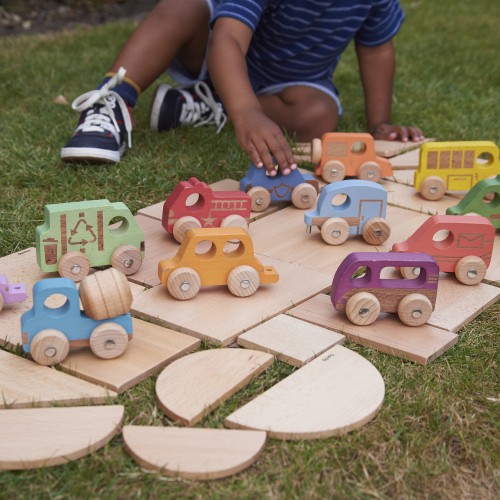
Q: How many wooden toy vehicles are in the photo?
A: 12